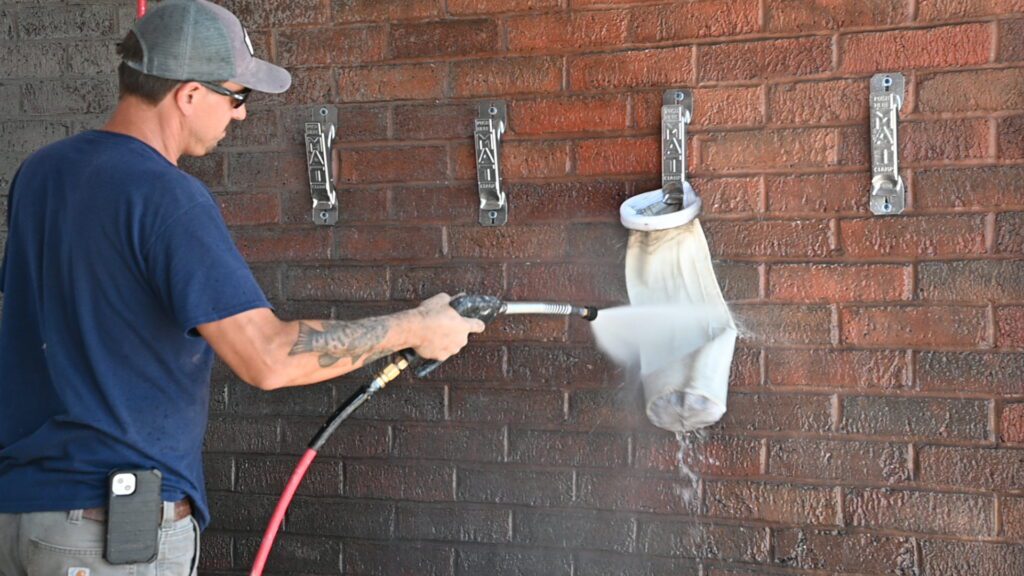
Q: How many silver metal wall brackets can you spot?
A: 4